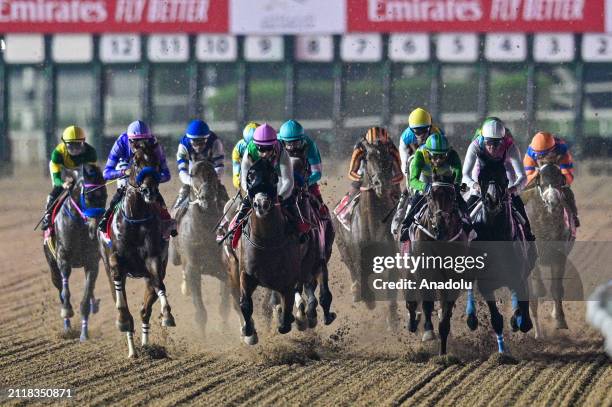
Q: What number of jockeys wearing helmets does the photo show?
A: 11